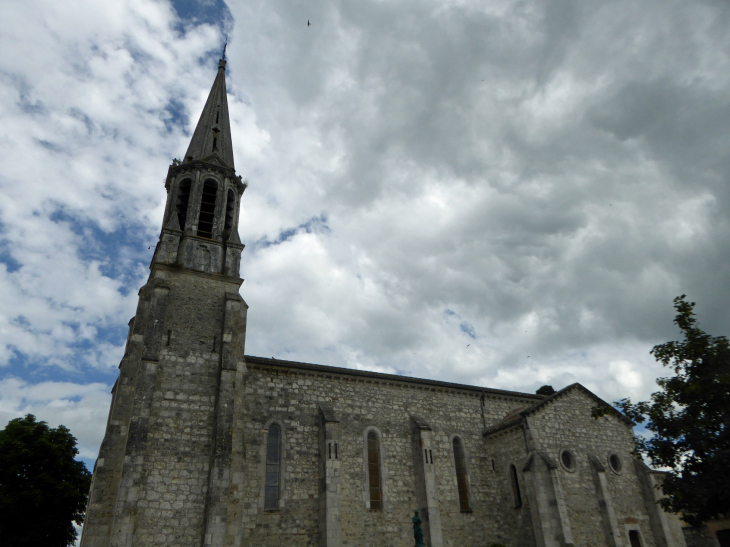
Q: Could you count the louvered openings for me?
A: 3